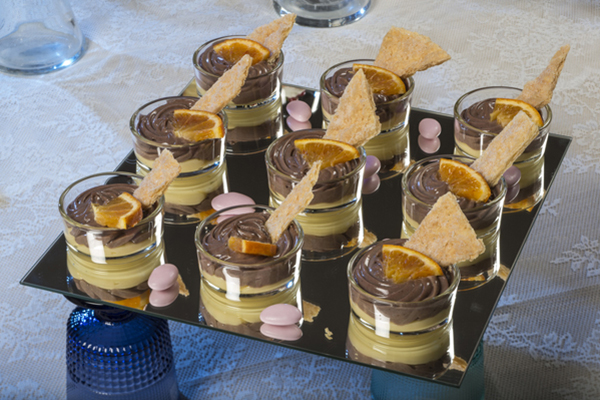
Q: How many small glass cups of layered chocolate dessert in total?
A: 9